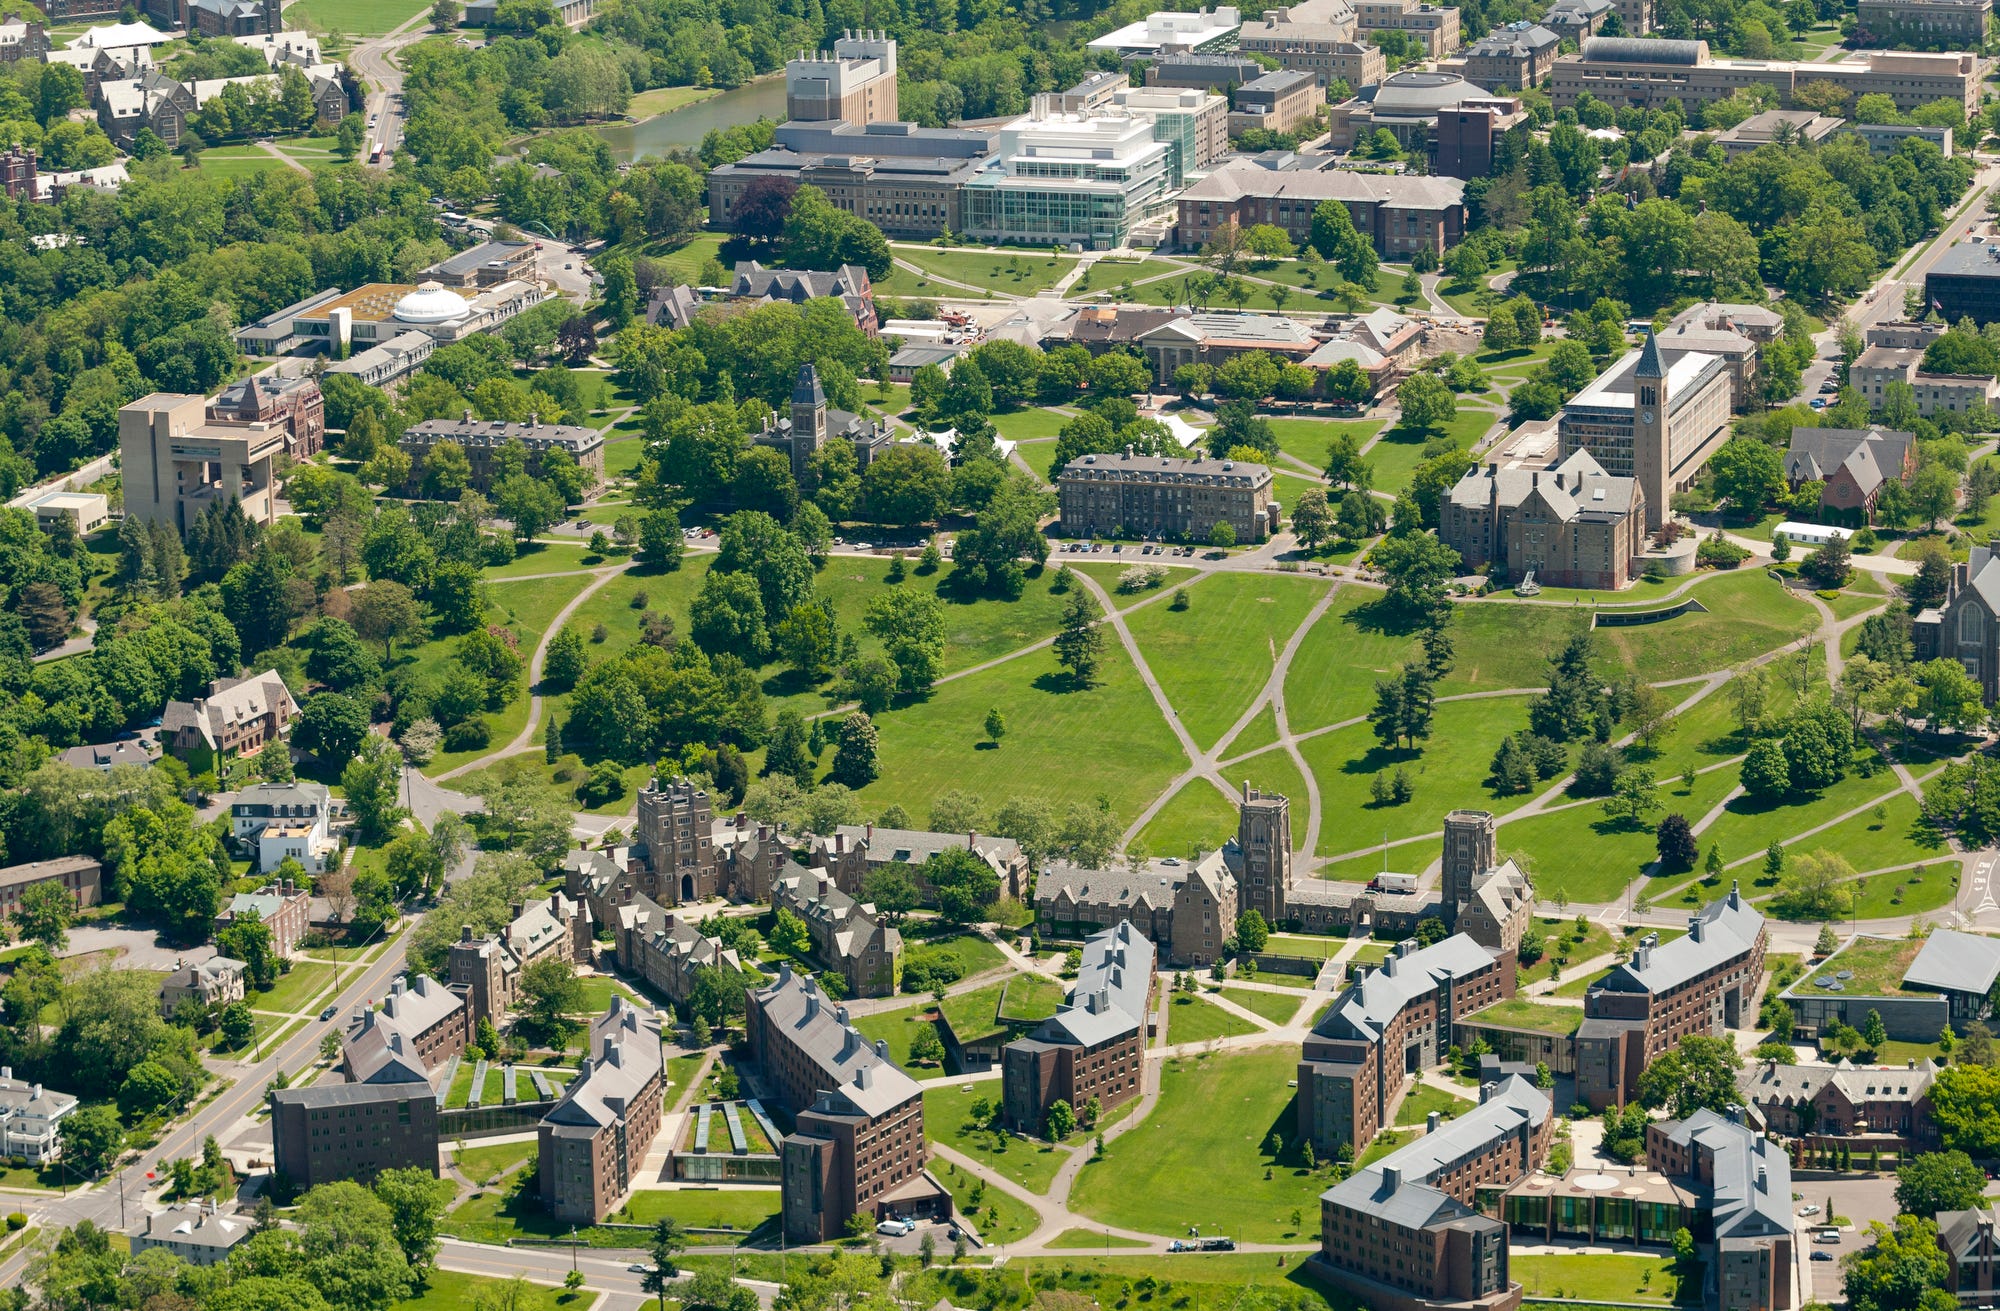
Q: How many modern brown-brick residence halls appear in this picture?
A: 8